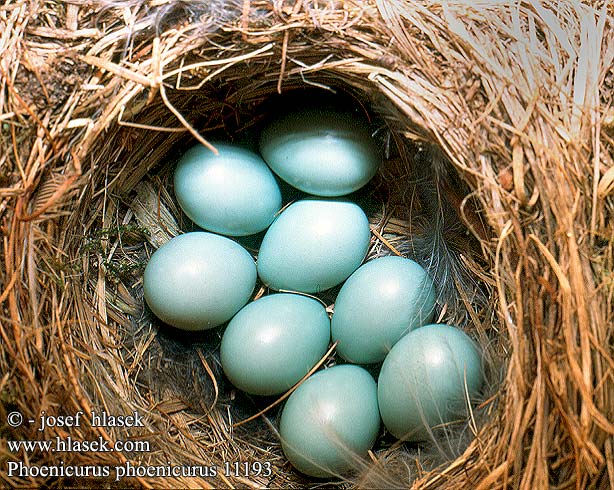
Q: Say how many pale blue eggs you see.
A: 8